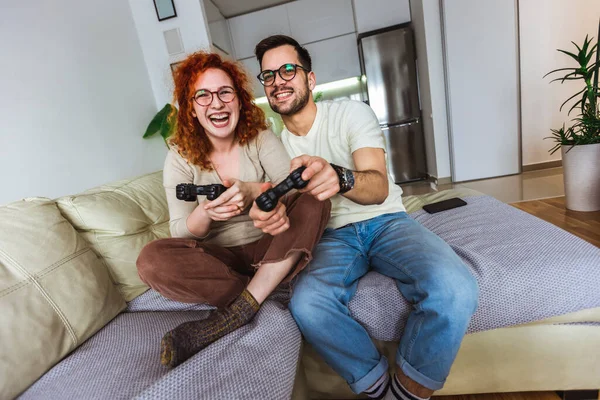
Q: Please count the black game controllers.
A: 2